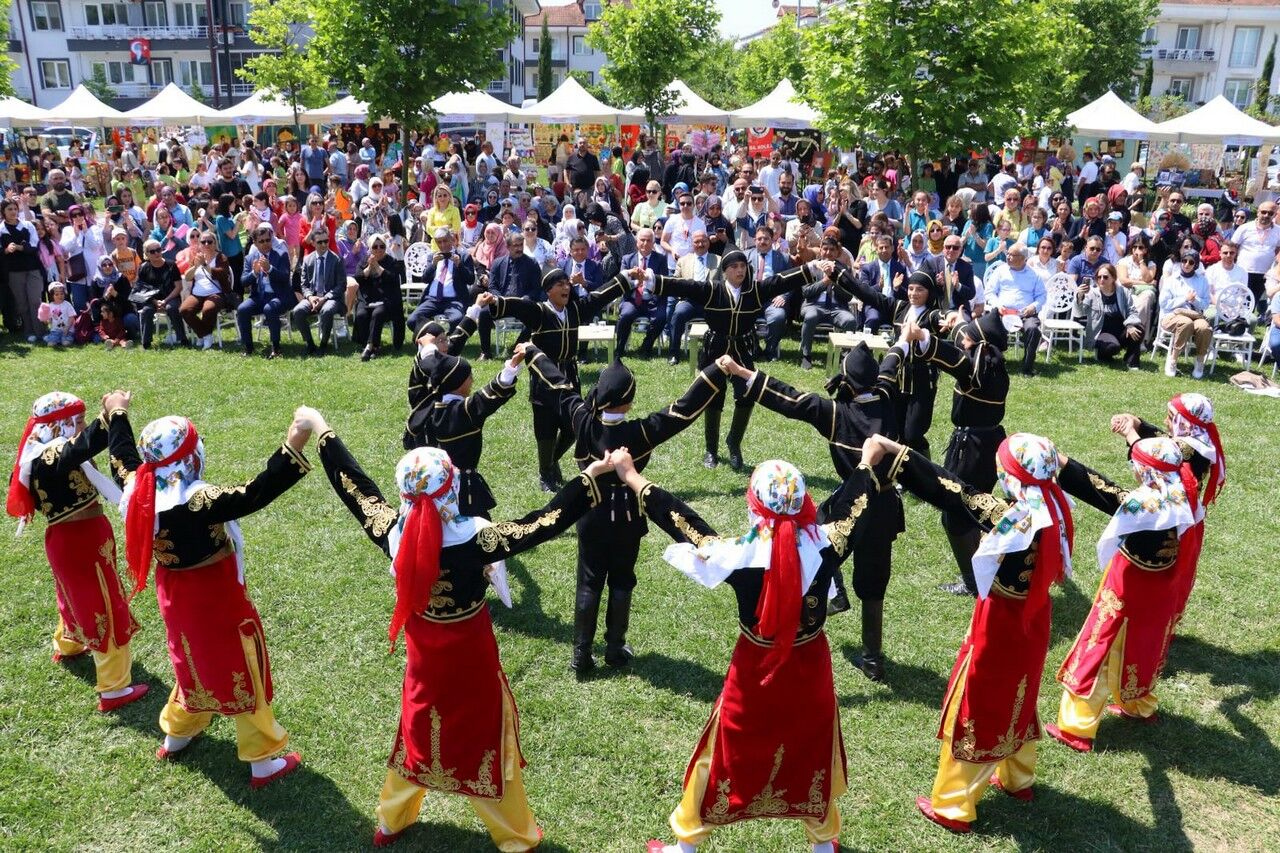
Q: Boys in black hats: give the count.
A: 8